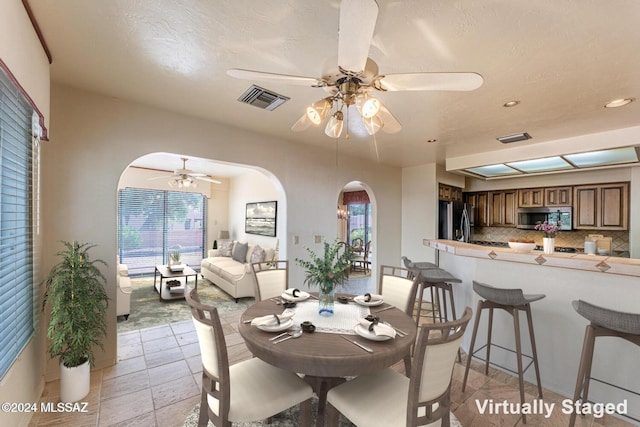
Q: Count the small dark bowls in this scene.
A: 4